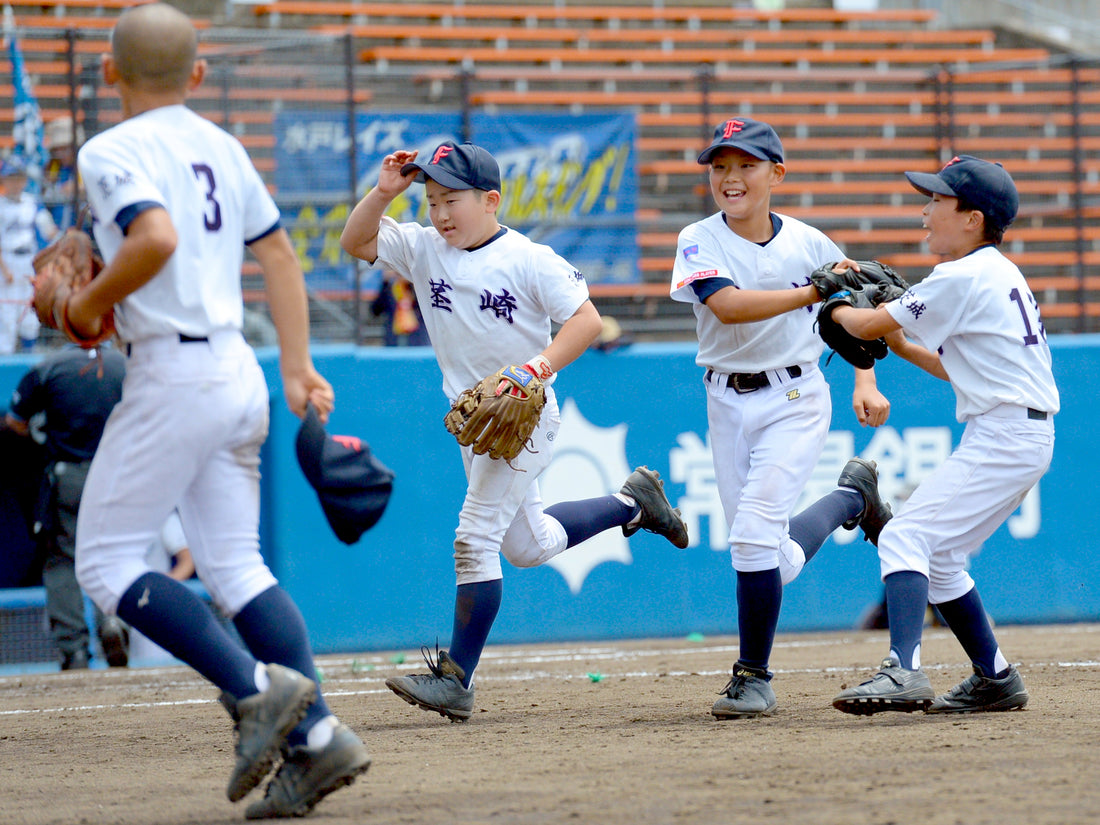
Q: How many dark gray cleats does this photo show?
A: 8